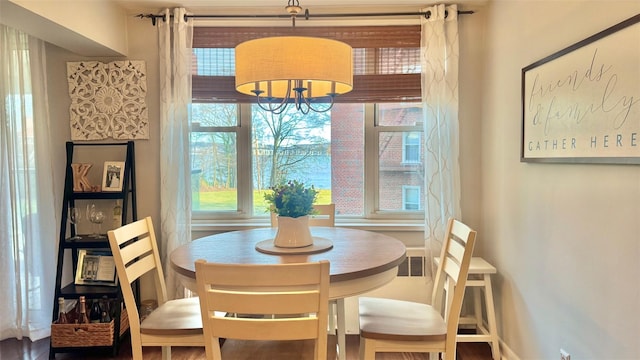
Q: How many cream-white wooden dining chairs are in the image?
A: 4